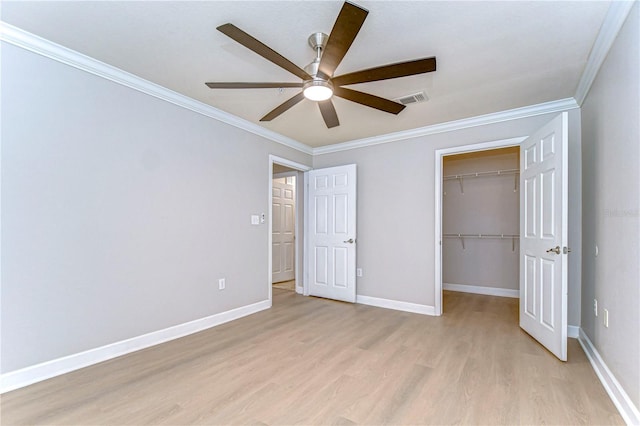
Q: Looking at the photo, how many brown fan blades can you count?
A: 7